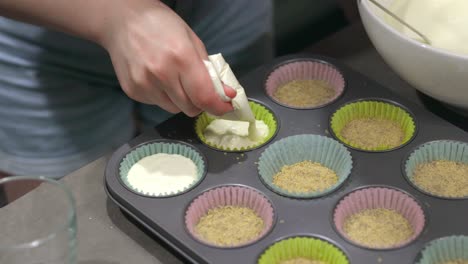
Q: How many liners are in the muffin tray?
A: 10